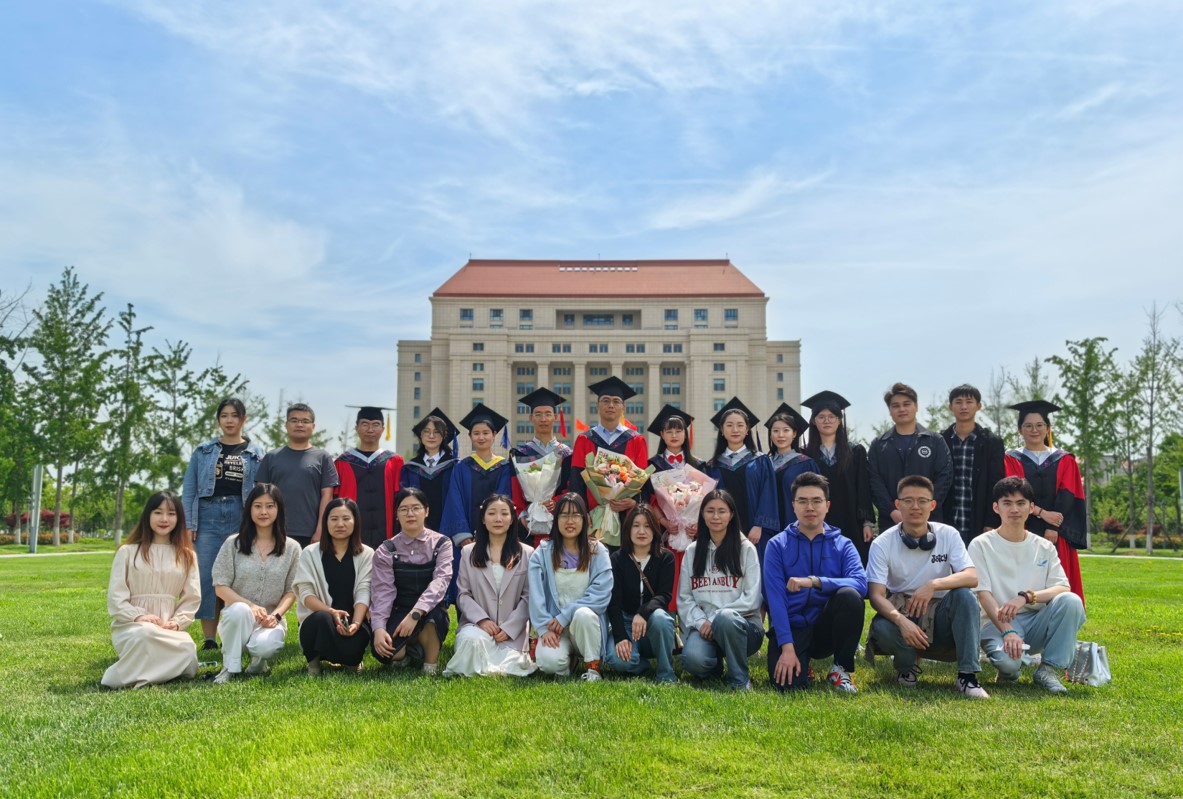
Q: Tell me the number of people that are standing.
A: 14